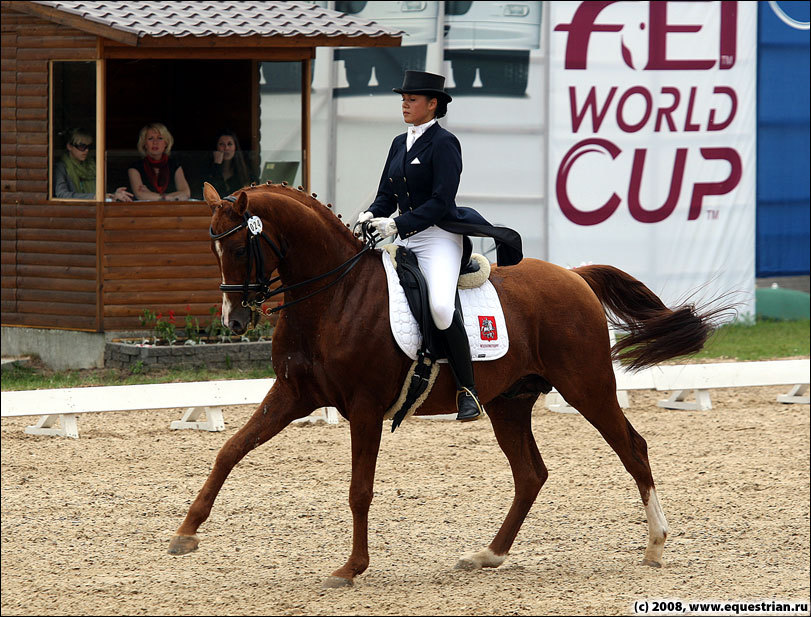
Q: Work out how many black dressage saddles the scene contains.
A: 1